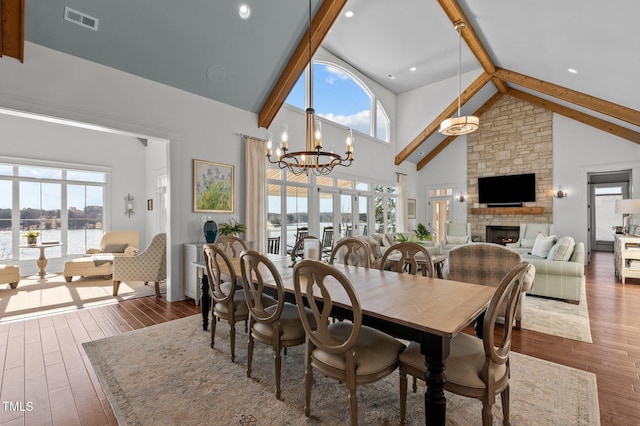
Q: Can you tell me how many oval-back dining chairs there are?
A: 8